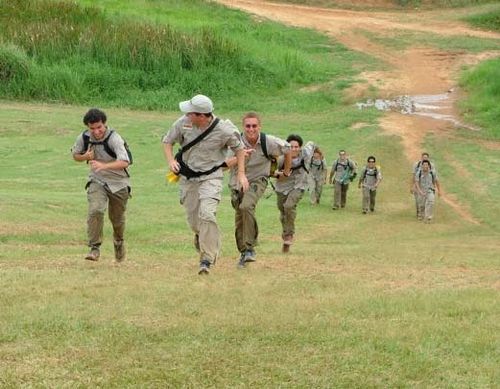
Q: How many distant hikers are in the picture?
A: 5